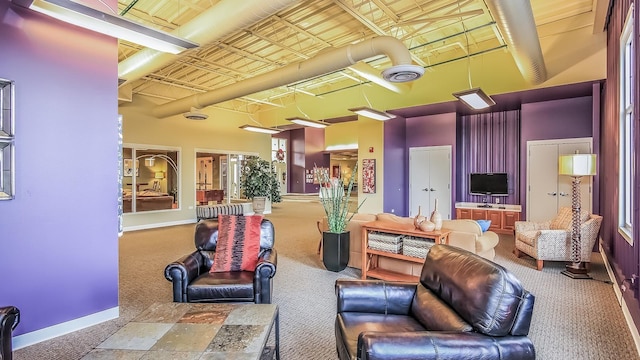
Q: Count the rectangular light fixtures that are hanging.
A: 5